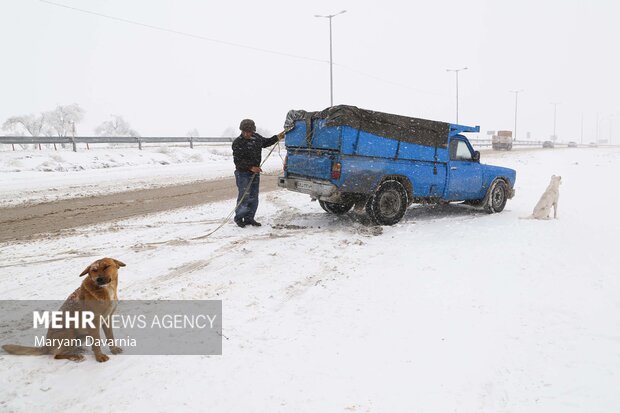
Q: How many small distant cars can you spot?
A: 3